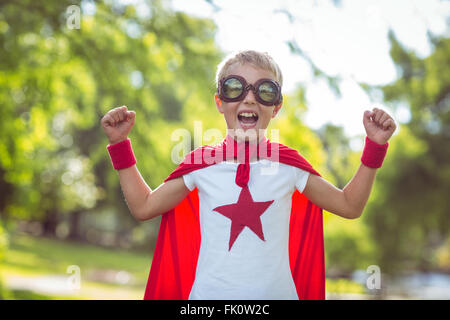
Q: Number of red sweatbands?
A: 2